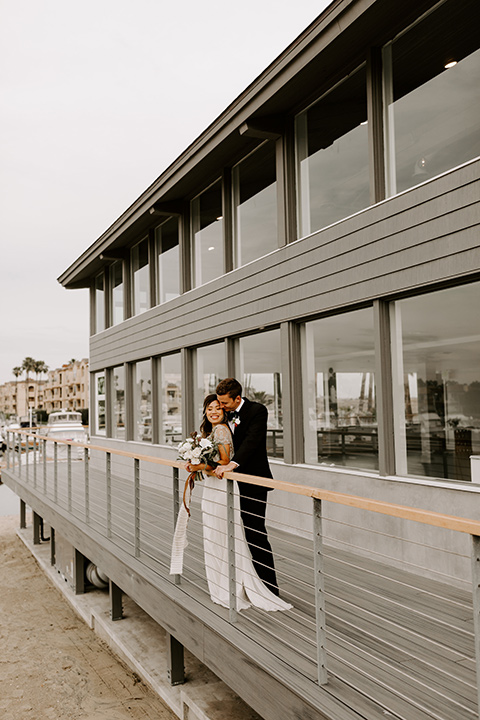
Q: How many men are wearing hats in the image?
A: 0